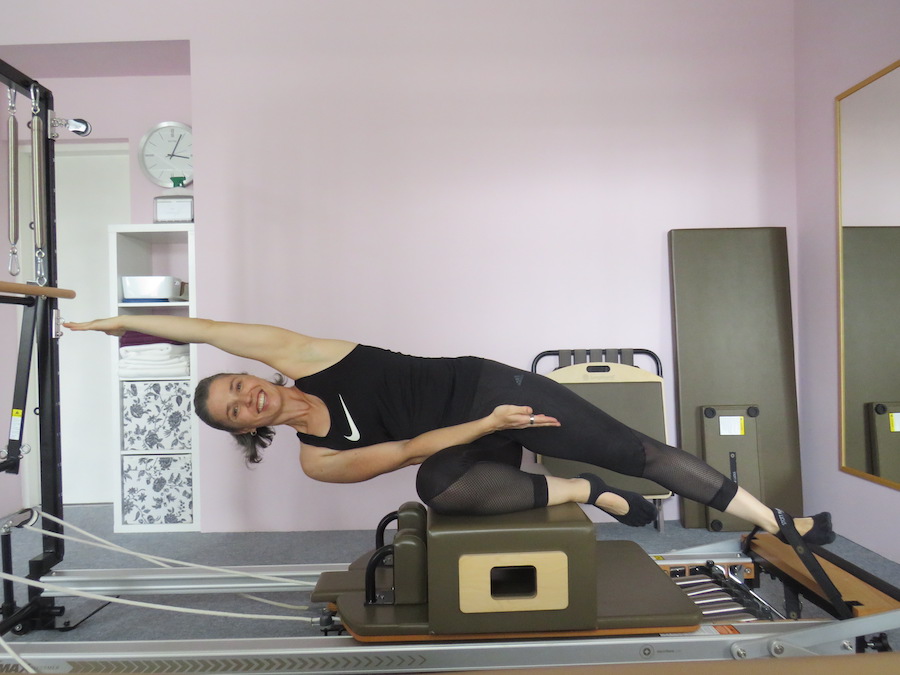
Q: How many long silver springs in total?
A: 2